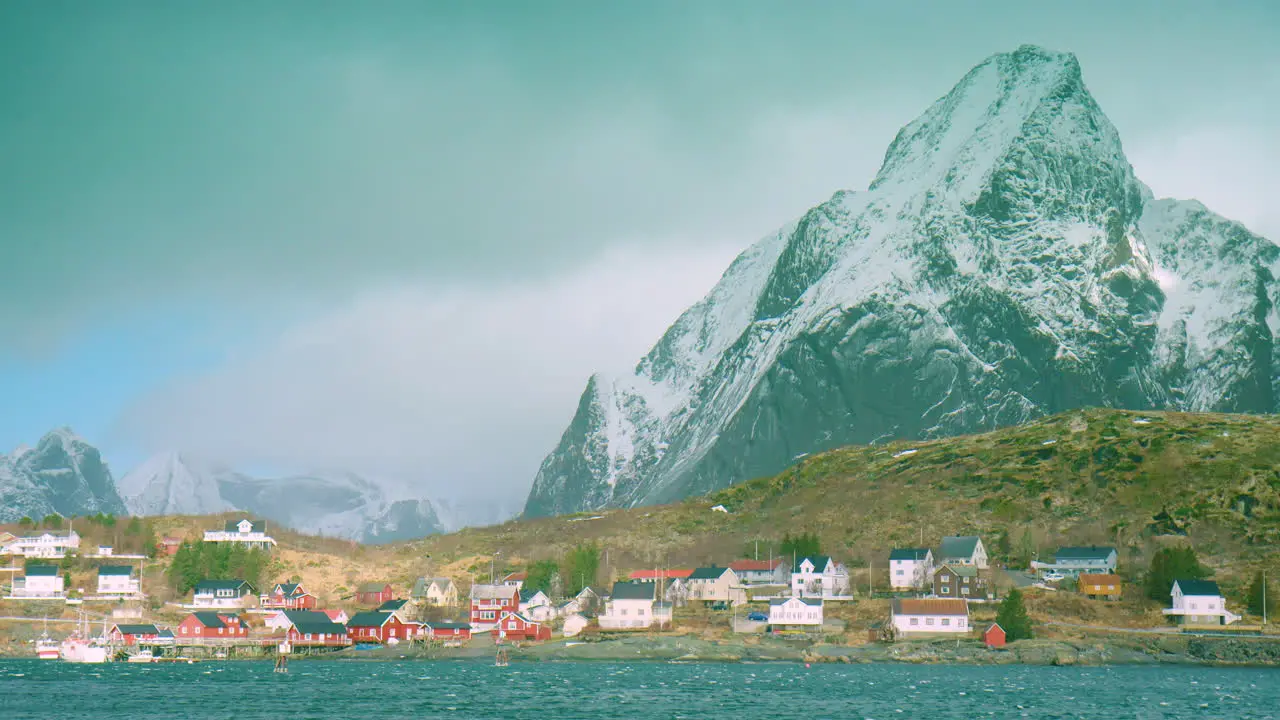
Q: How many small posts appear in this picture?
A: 2